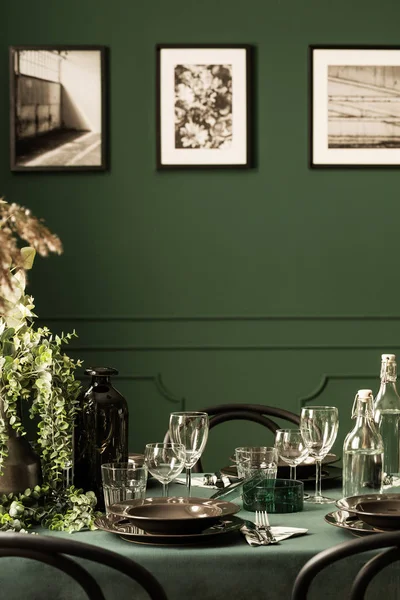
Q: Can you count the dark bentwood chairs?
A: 3